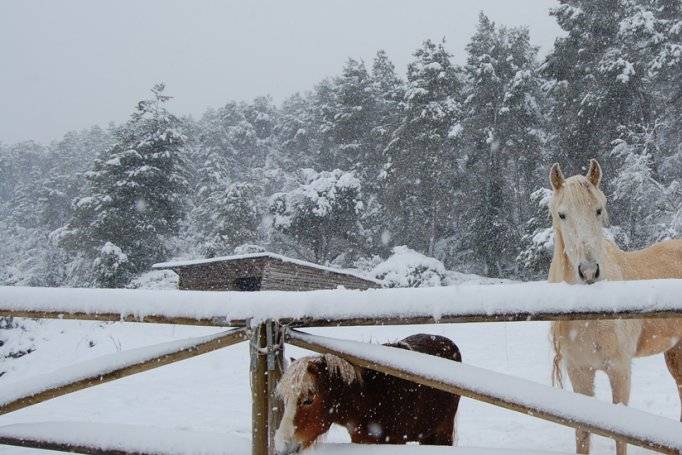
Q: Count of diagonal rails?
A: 2